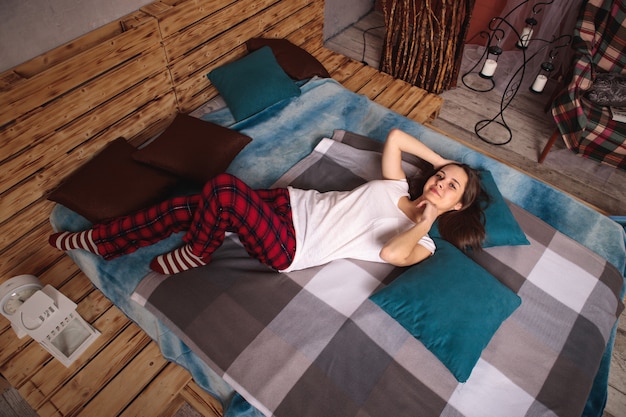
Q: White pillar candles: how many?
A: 3